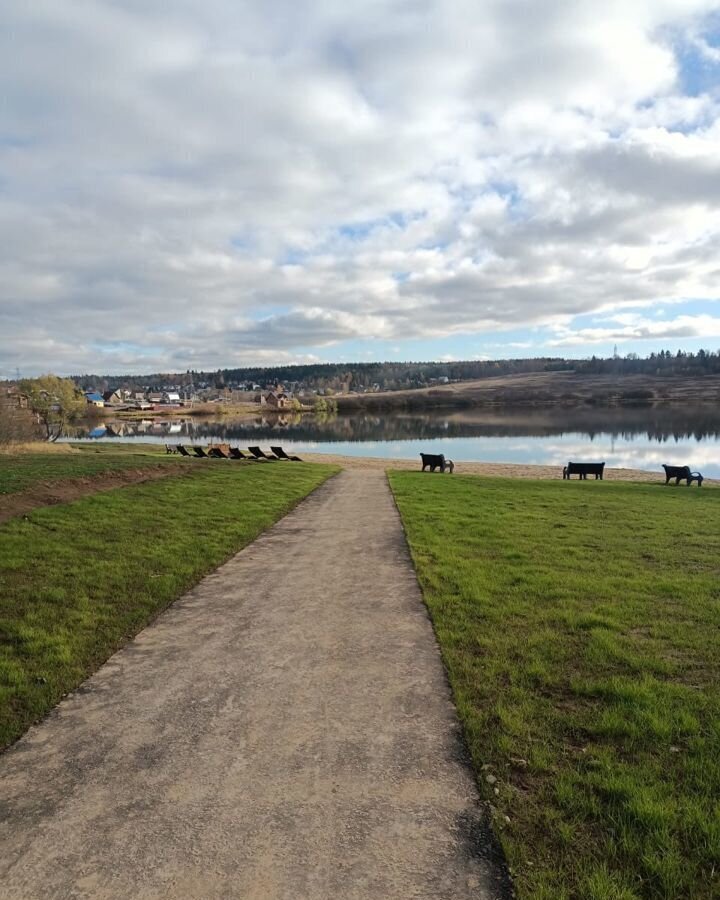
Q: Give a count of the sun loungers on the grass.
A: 6